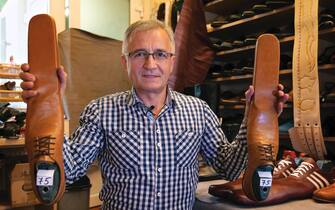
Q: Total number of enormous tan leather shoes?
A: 2